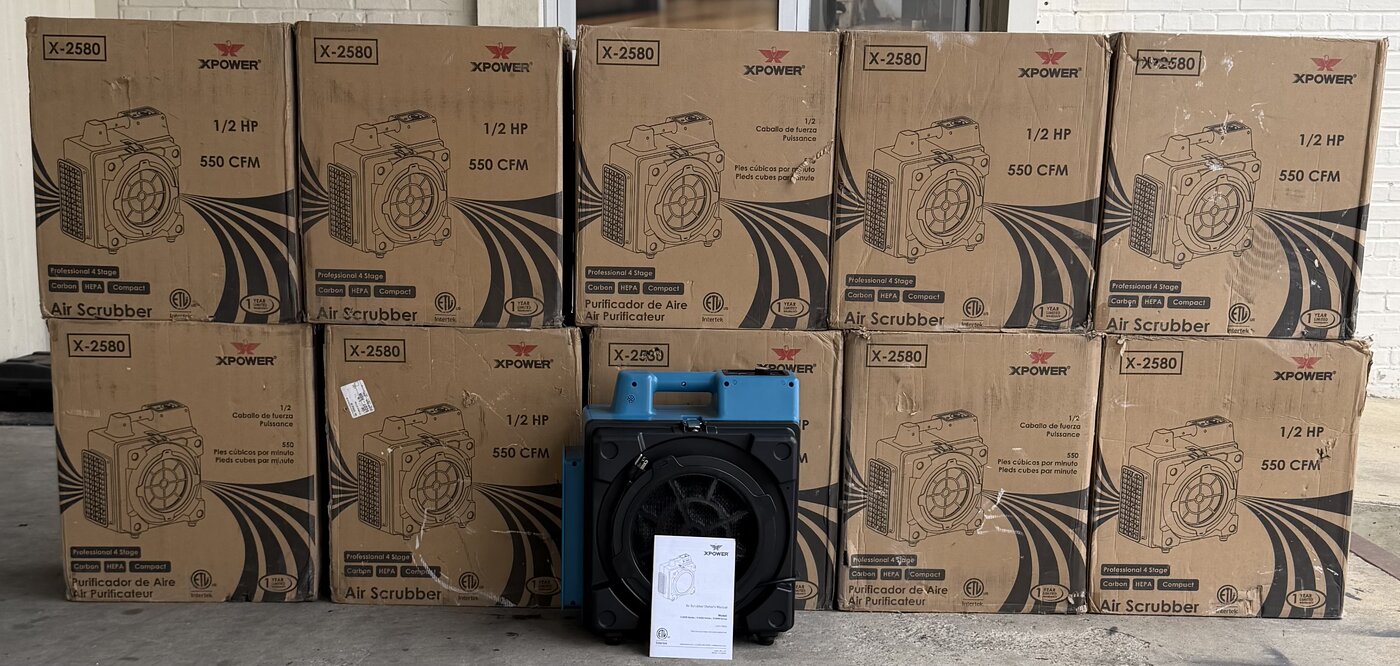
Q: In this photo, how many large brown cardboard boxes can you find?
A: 10